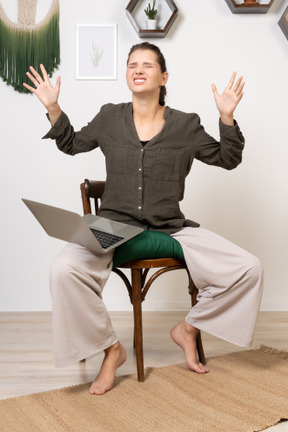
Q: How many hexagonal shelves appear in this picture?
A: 3